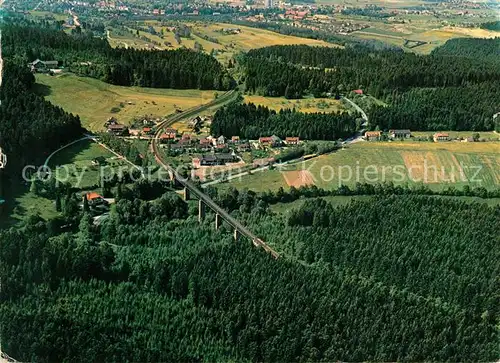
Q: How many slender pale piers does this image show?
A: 4